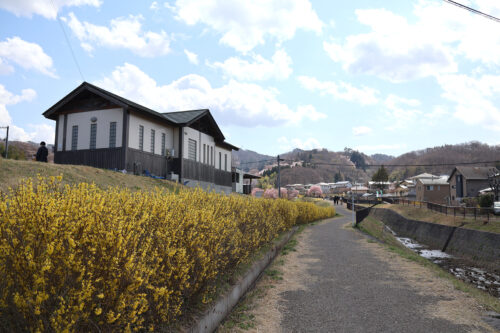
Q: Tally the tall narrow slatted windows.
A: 11